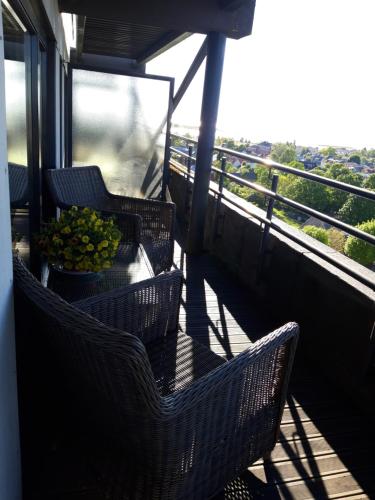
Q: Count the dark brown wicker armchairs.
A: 2